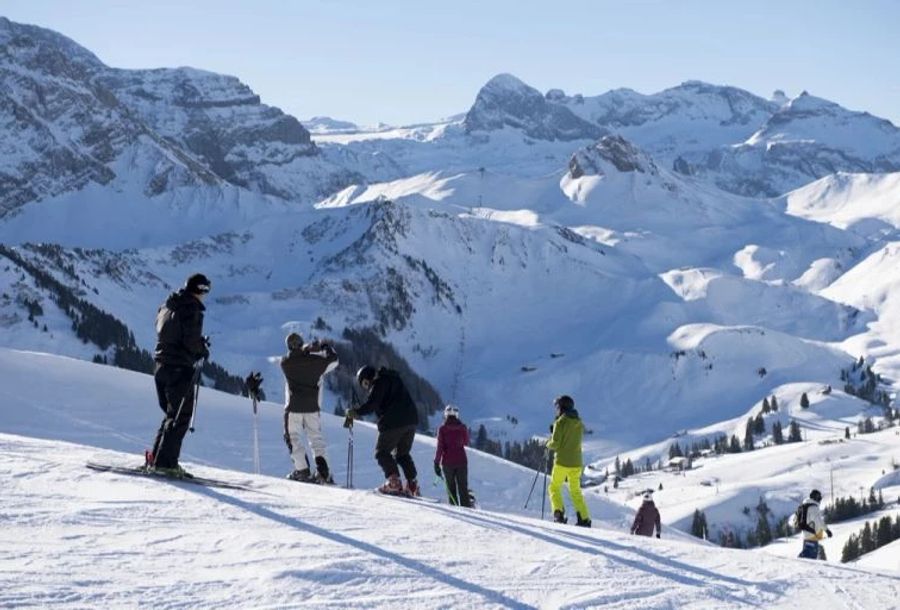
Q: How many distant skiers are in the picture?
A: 2